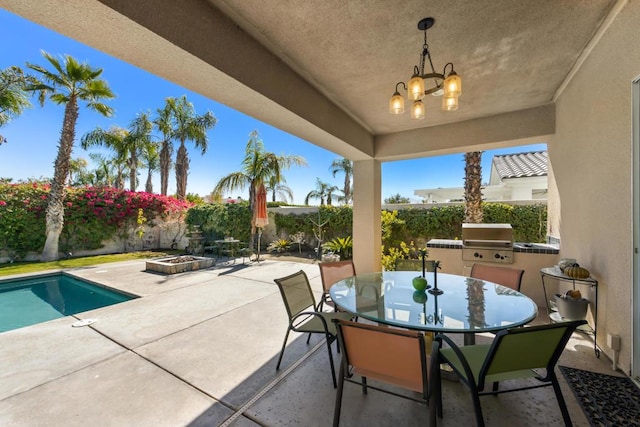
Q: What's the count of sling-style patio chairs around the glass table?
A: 6